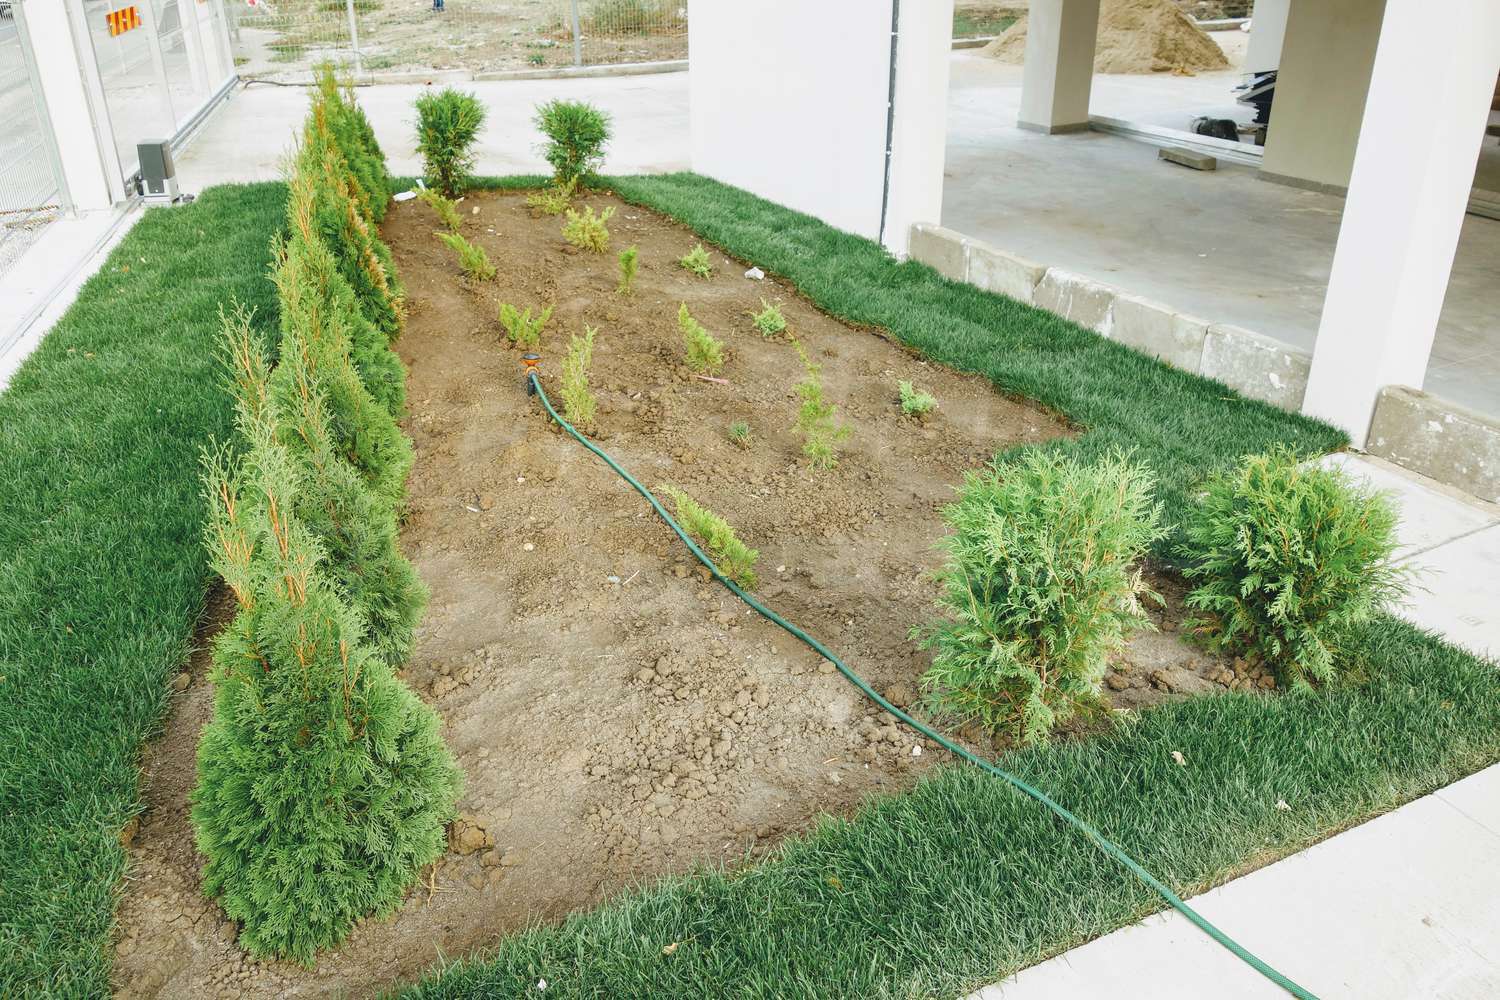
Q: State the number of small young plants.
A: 14